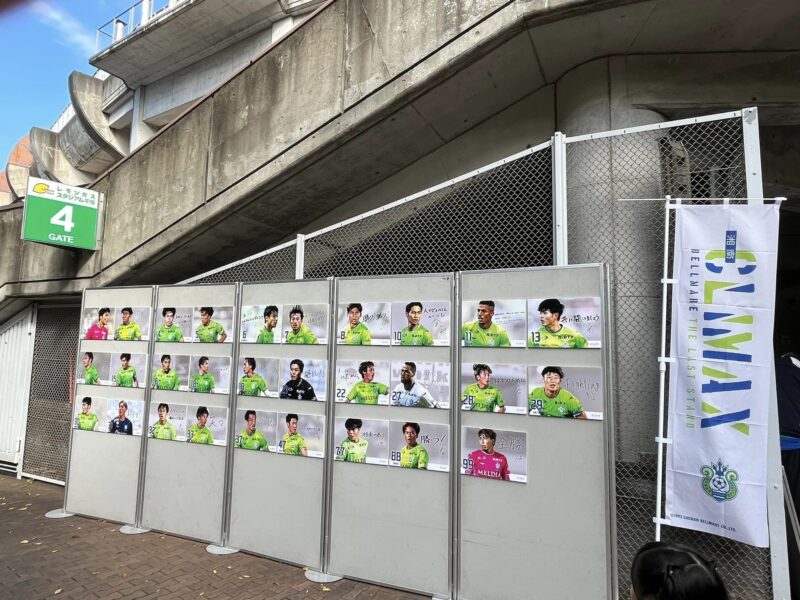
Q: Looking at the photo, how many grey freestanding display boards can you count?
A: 5